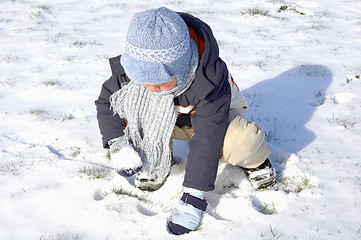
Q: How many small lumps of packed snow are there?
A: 1